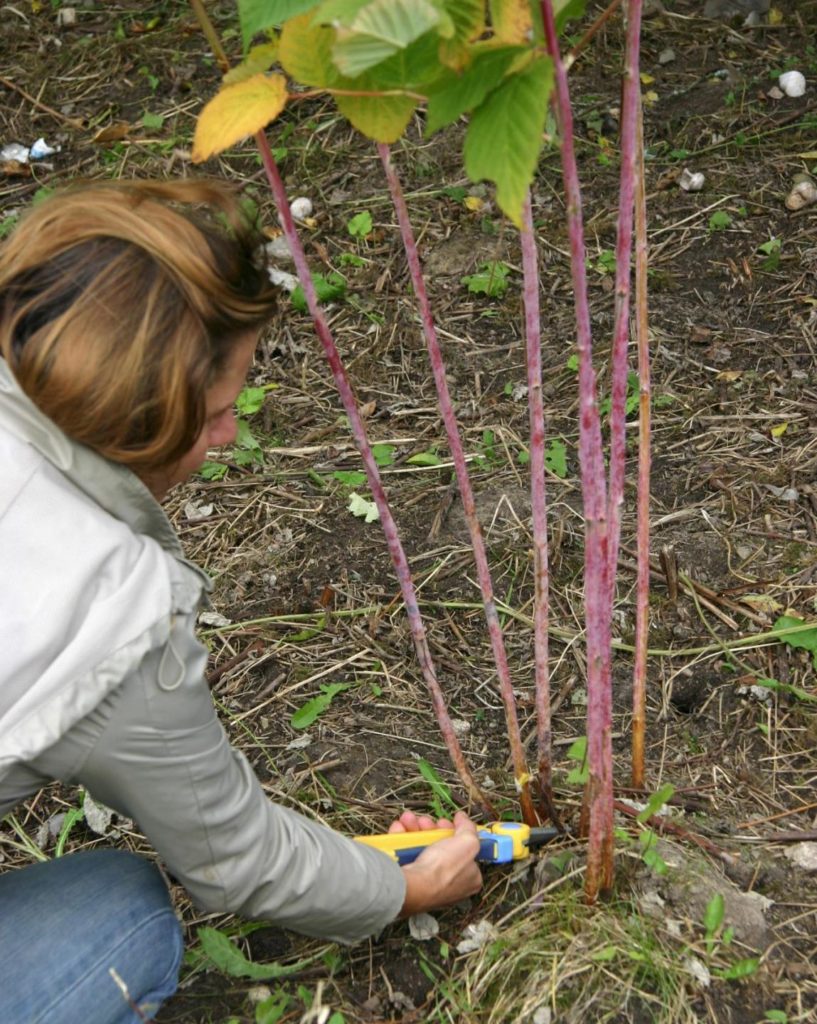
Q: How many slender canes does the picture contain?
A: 6